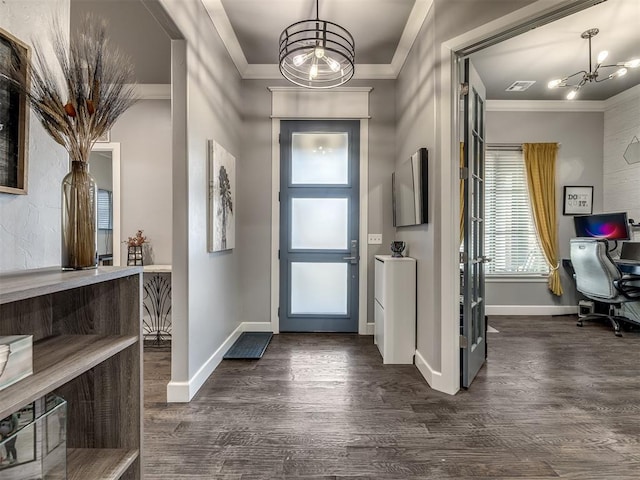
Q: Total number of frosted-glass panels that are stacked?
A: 3